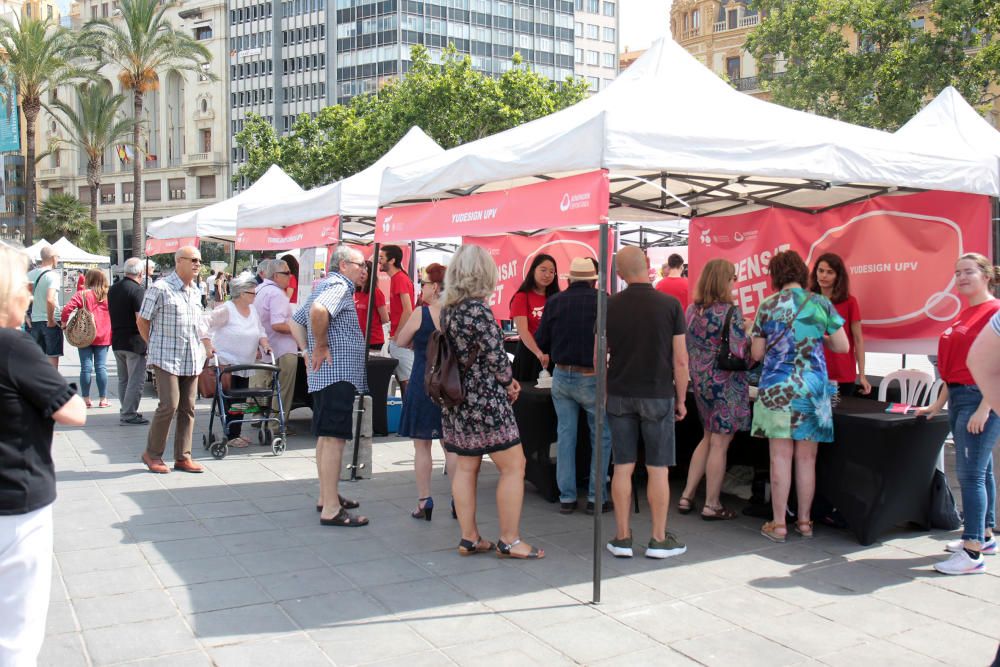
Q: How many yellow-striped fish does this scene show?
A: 0